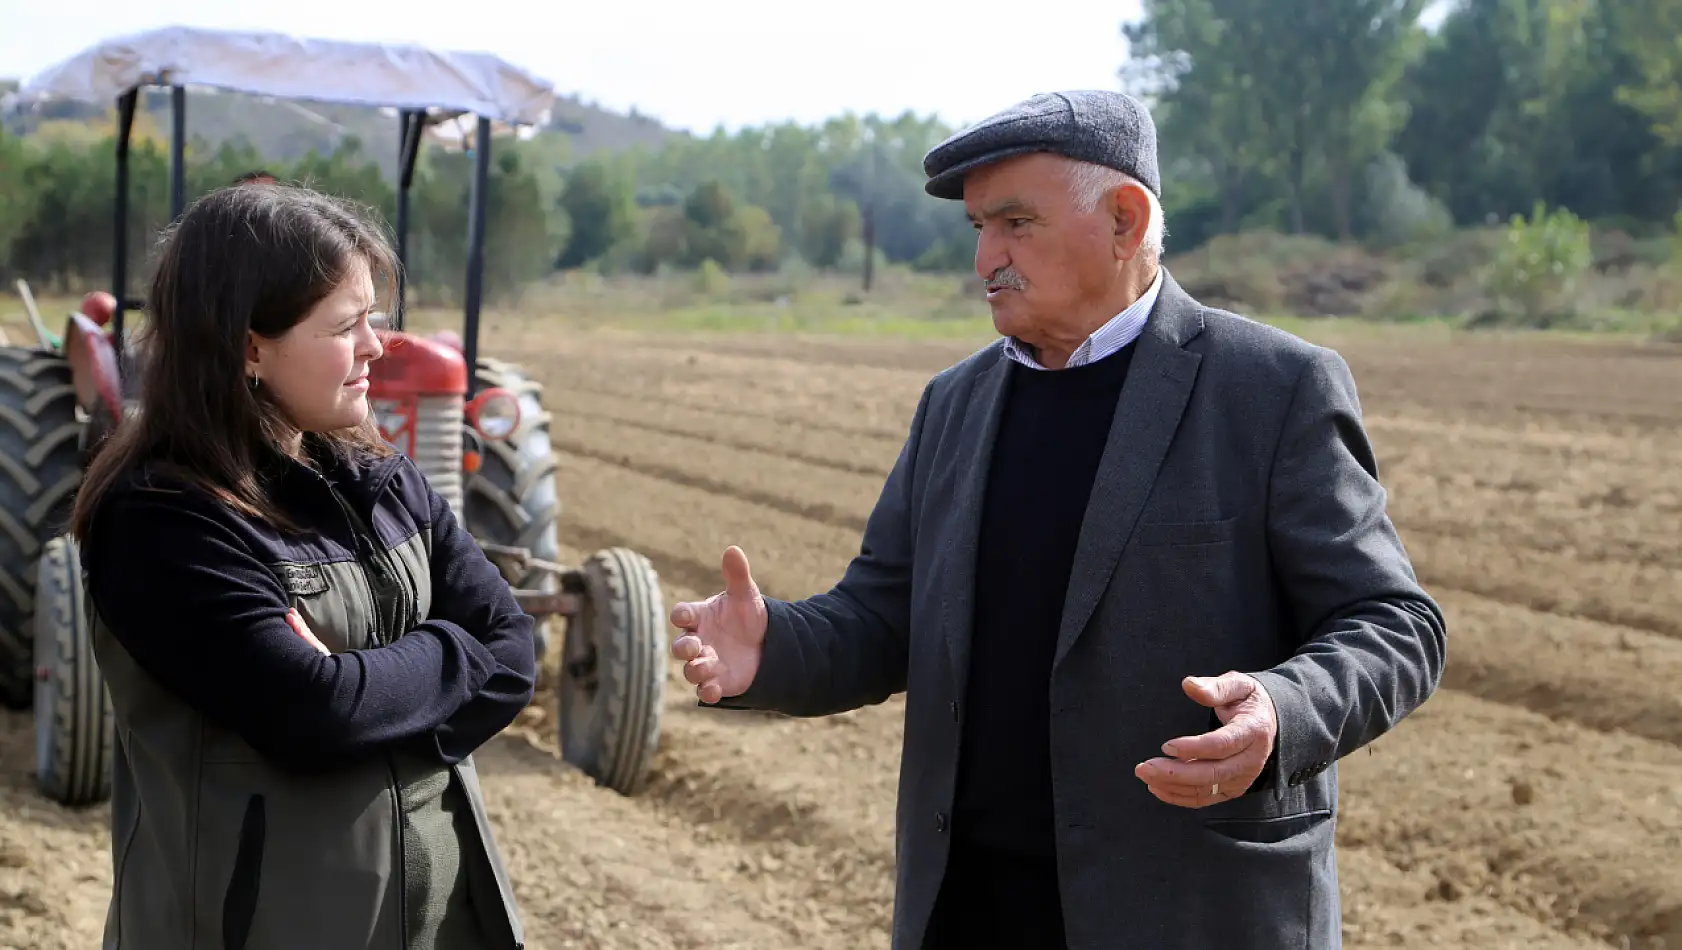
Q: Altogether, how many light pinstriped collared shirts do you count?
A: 1